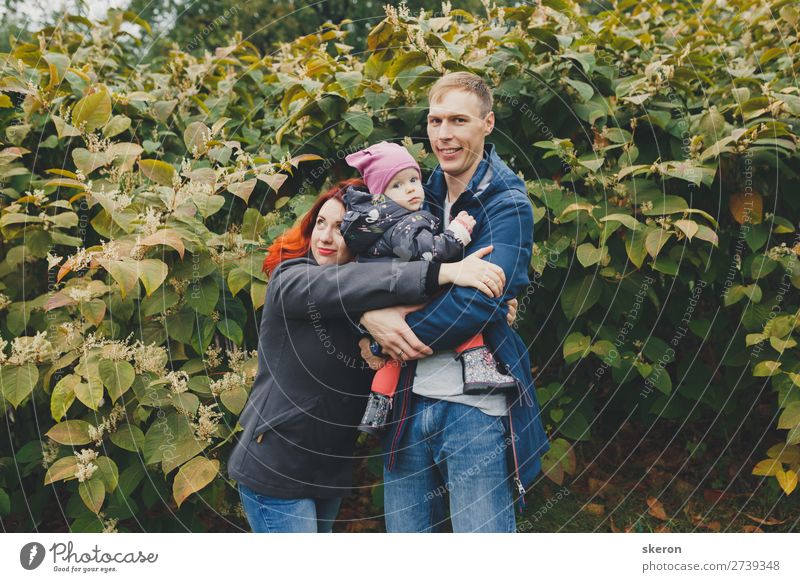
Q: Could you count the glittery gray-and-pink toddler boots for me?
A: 2